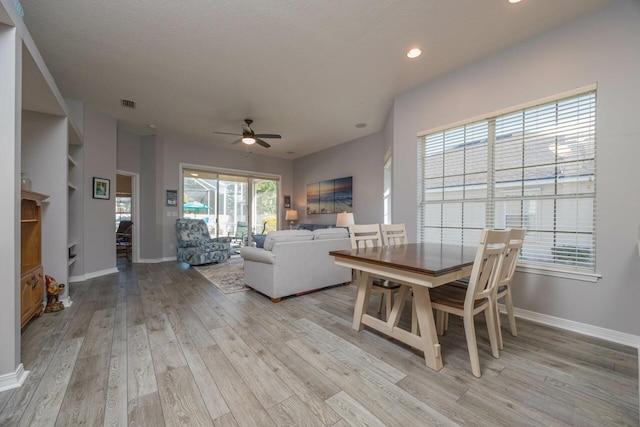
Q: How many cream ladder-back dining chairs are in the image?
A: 4